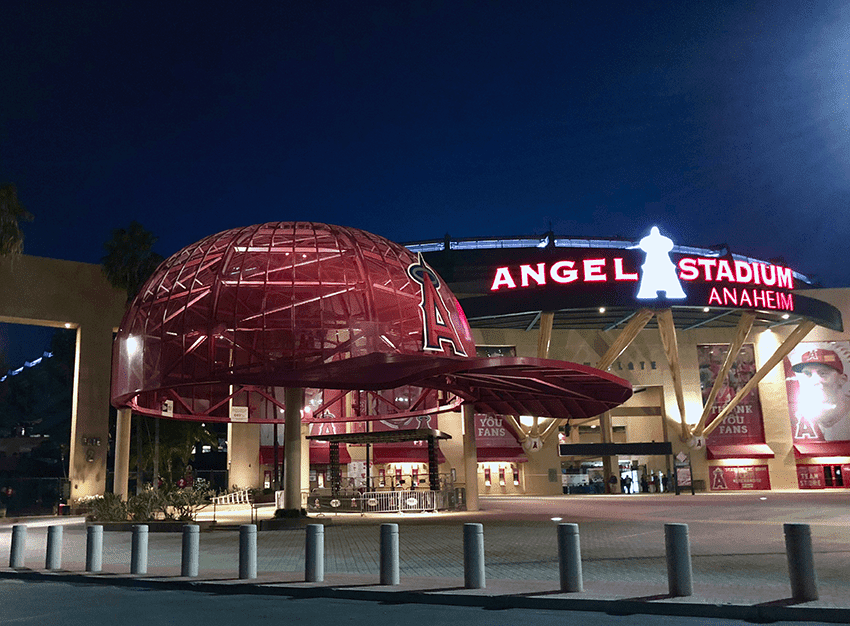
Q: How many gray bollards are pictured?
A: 12